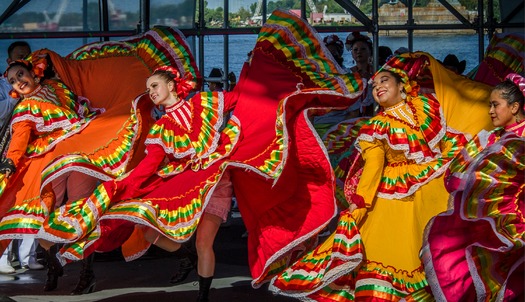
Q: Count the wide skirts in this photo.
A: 4